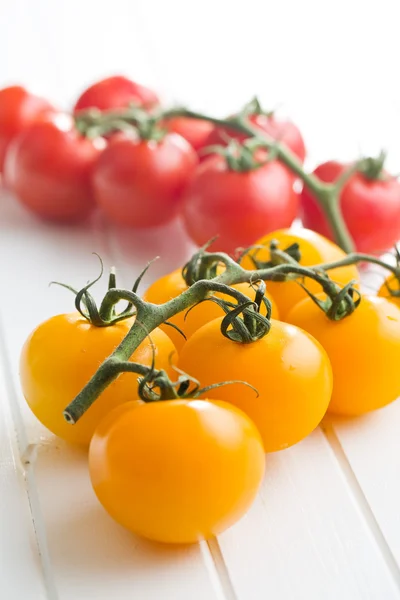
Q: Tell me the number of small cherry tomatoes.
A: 15